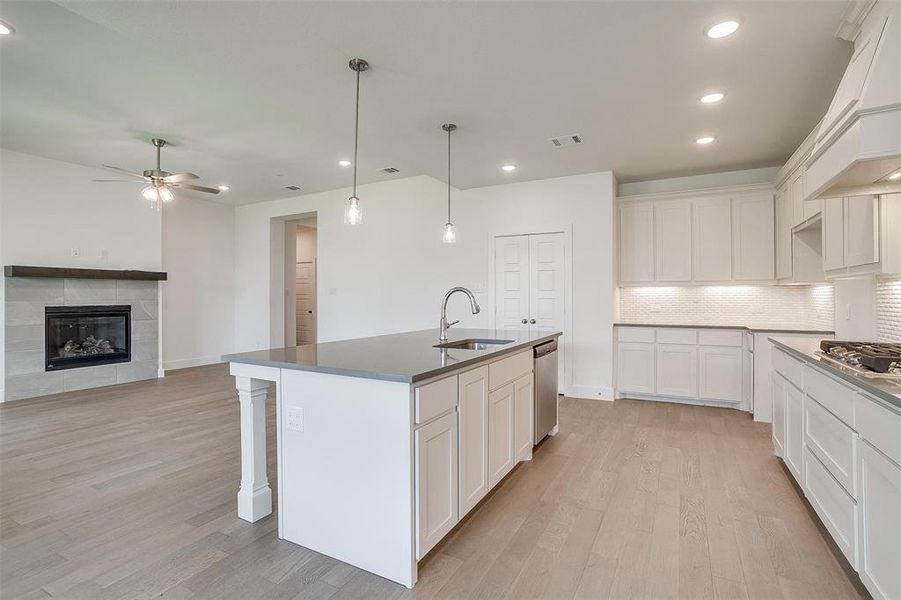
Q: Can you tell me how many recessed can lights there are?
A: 7